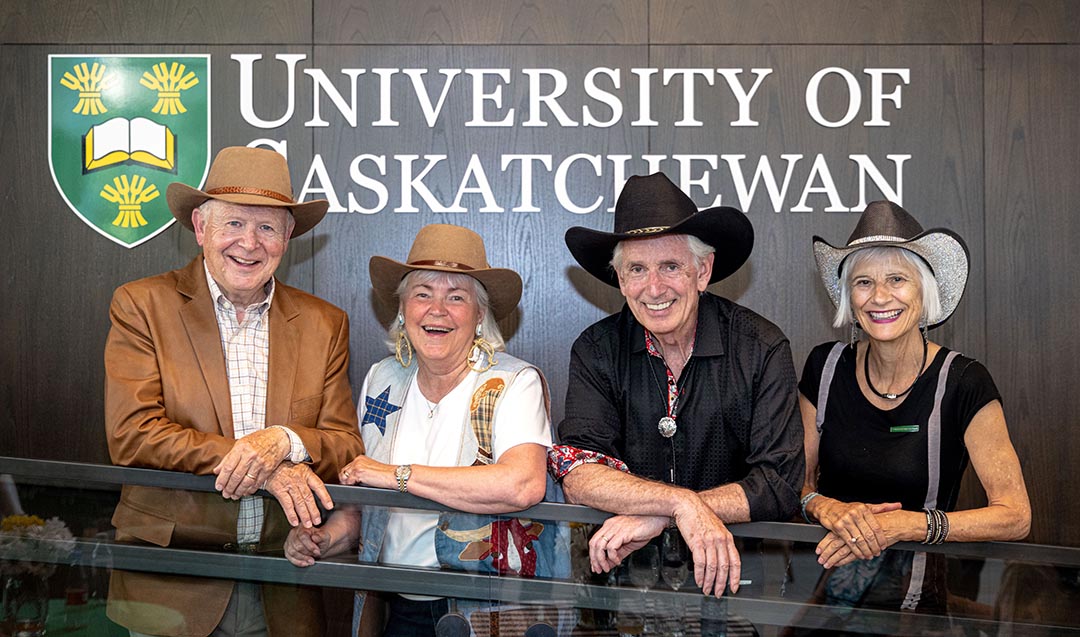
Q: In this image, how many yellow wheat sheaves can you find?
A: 3